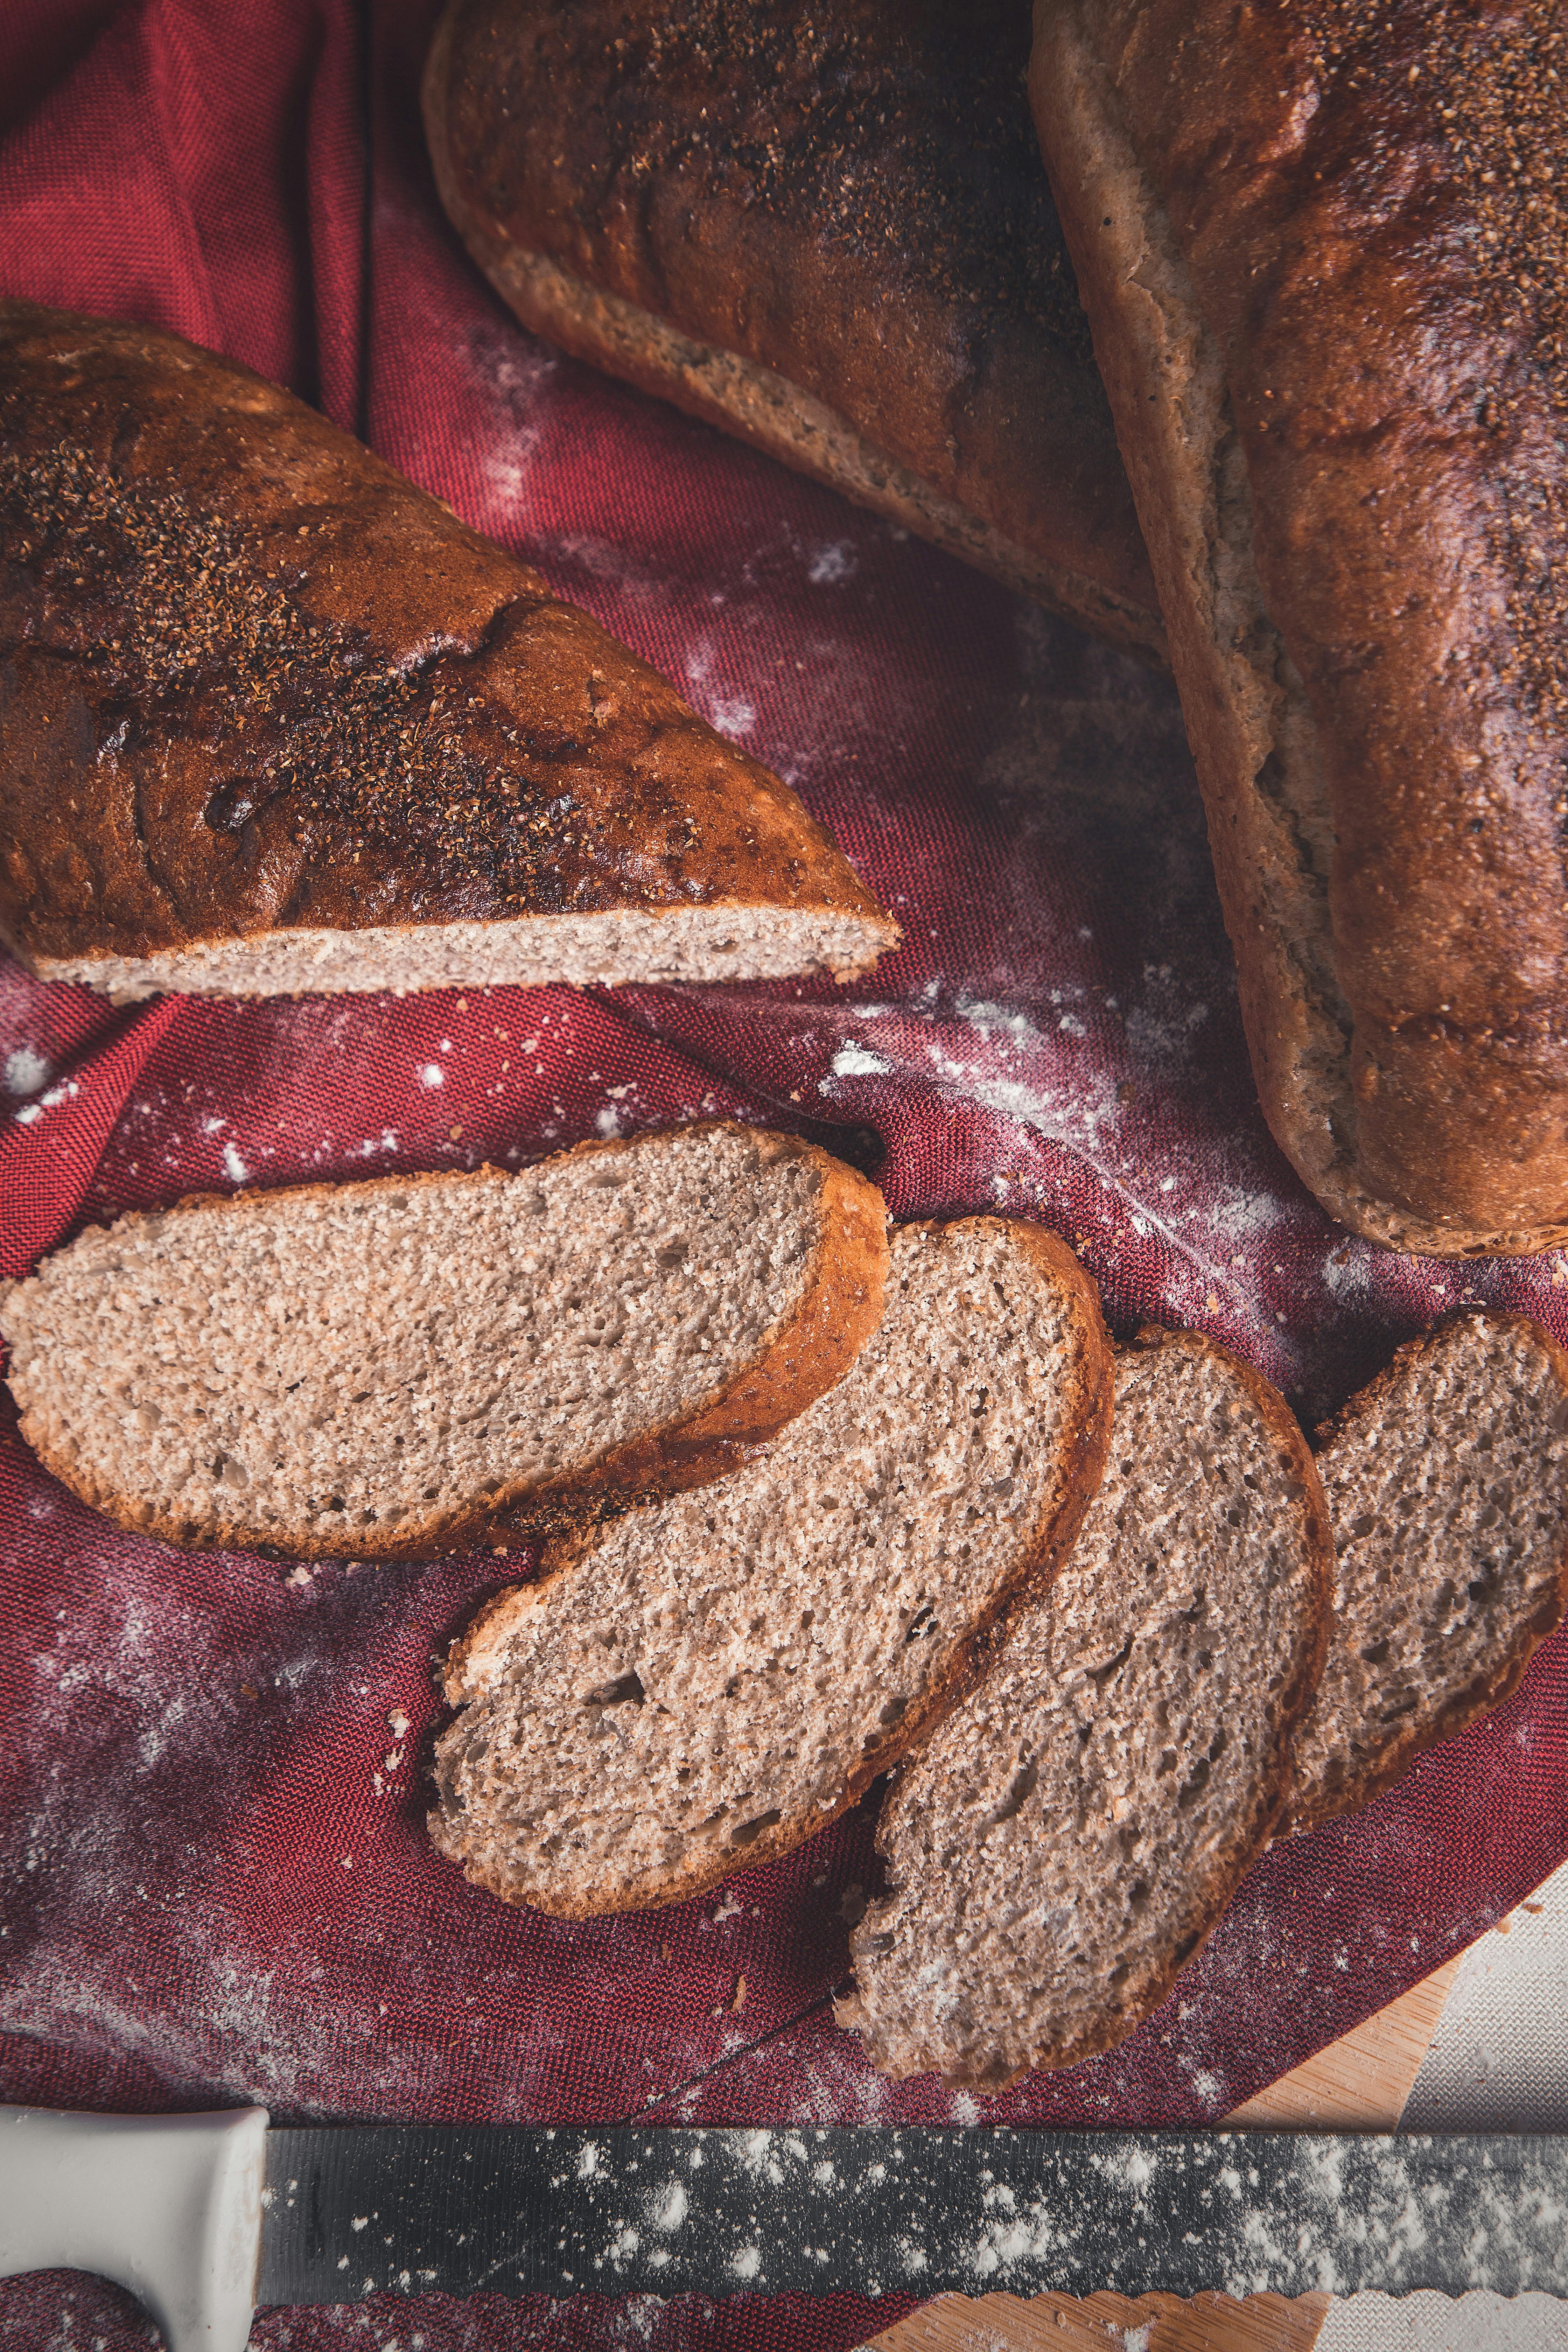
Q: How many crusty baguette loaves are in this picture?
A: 3